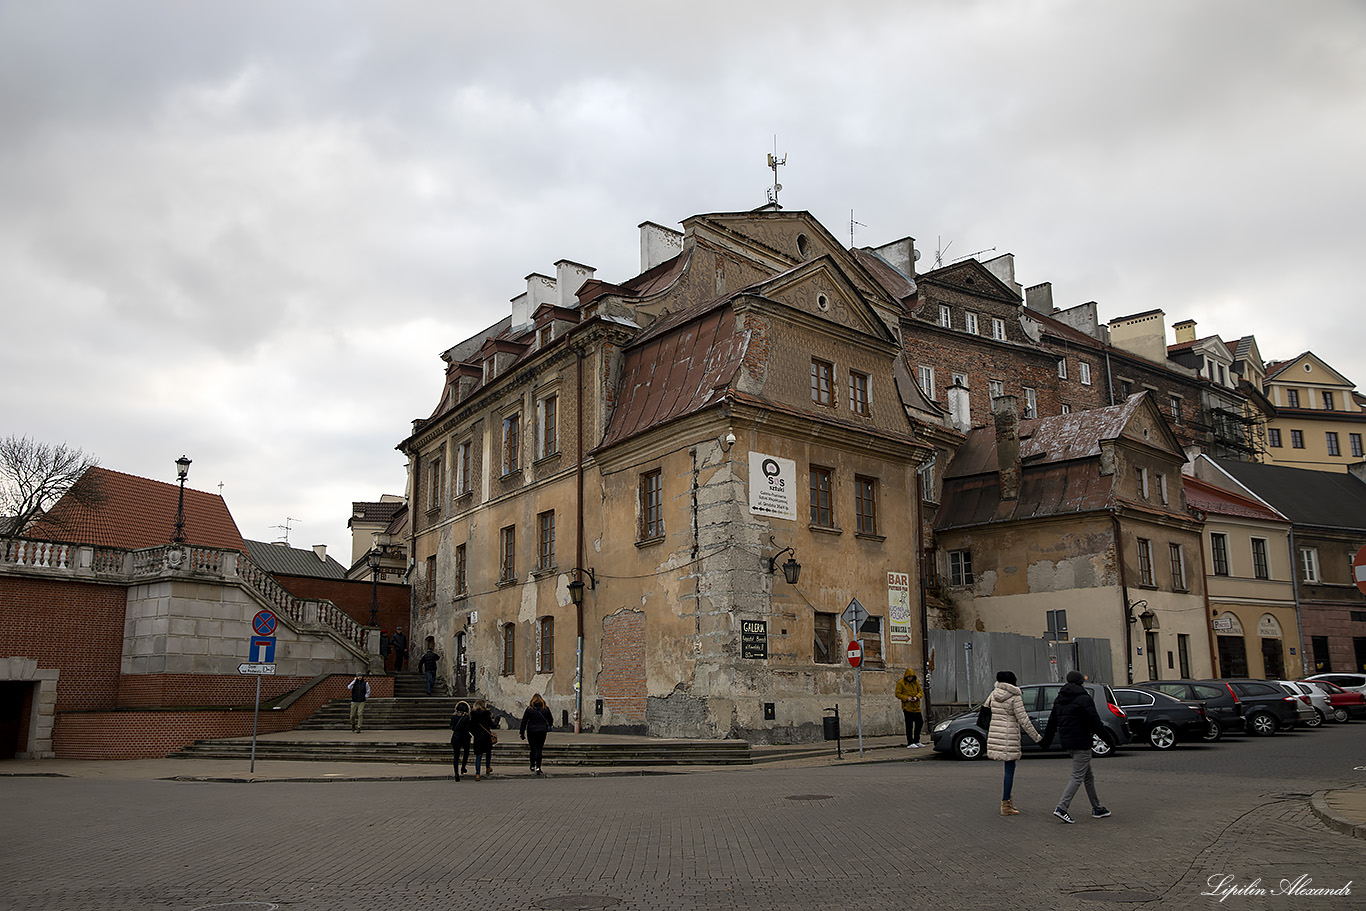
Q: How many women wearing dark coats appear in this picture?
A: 3